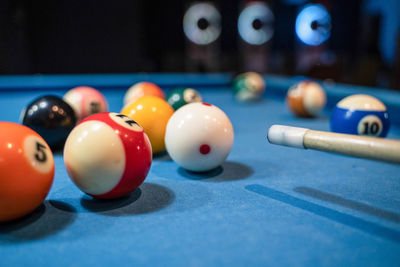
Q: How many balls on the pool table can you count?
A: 11